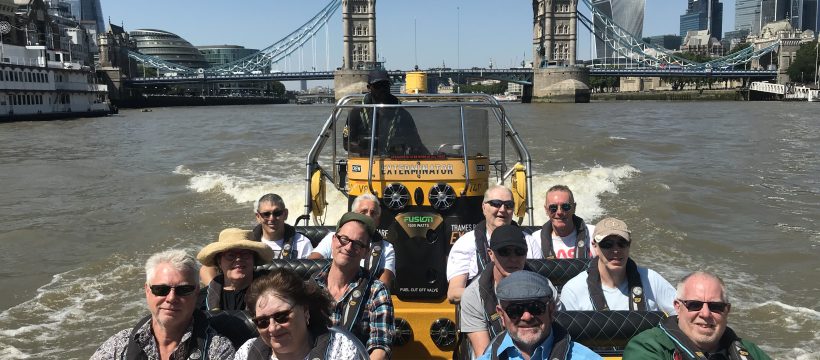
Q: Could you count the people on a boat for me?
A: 13